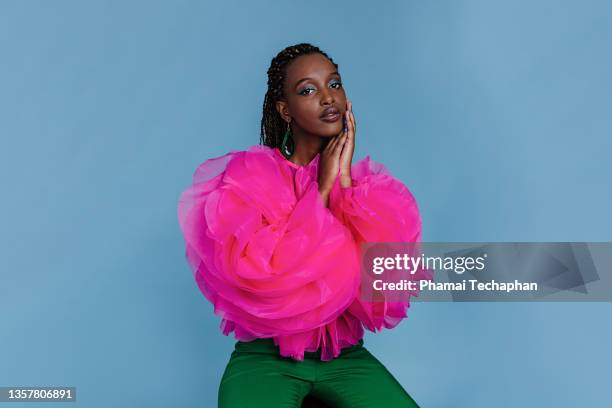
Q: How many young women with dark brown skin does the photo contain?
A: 1